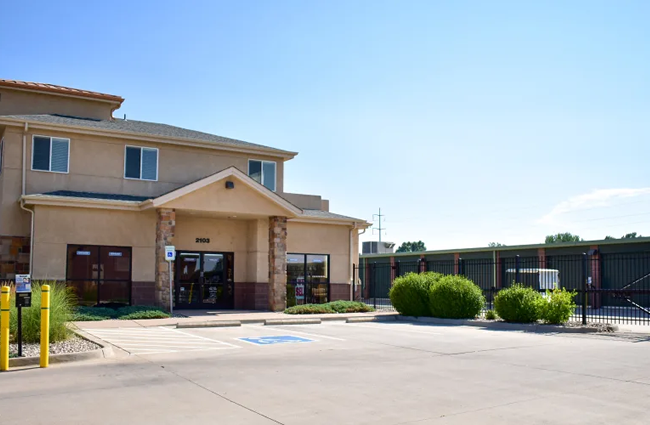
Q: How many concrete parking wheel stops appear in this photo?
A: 3